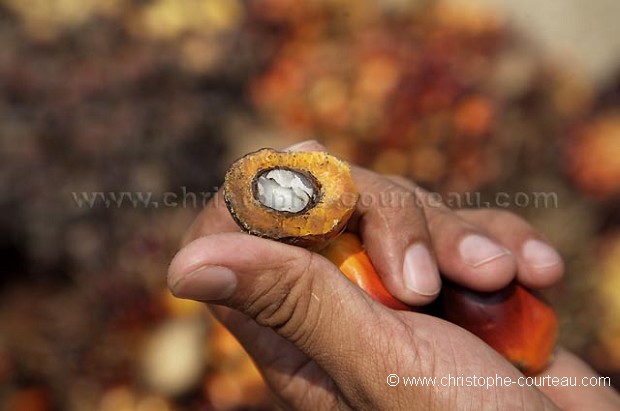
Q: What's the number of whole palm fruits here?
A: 2